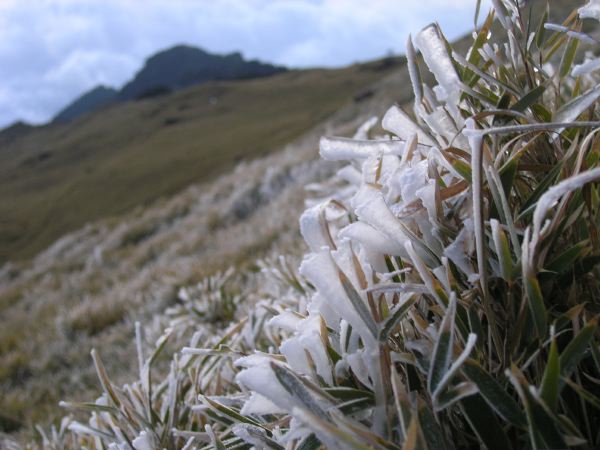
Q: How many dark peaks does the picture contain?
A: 2